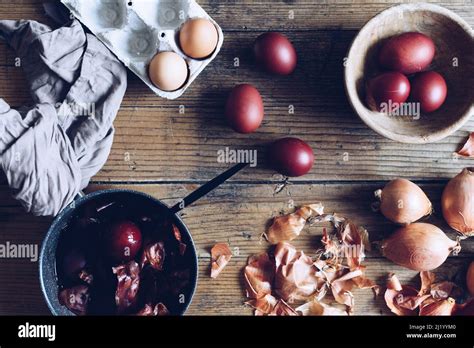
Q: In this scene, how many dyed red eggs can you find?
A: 7